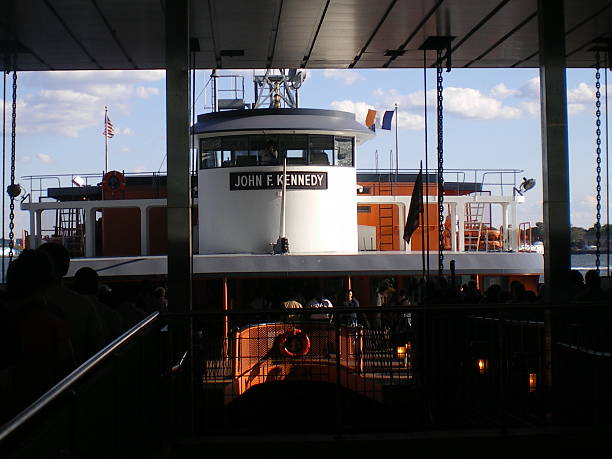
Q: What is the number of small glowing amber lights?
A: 3